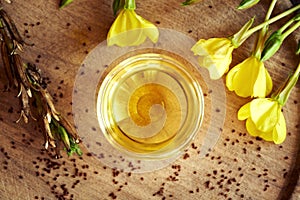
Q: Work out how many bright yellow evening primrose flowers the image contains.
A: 4